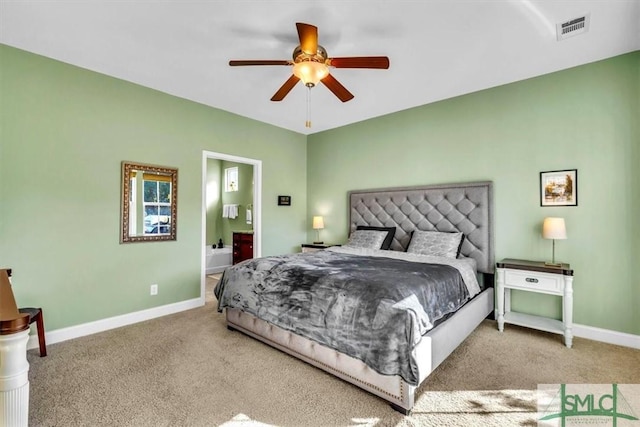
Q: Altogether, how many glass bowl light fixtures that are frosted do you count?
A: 1